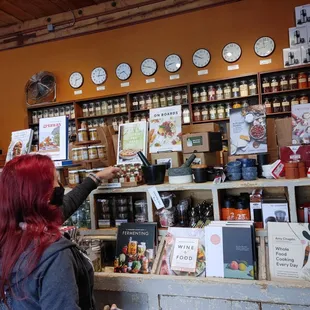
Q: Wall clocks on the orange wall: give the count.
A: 8